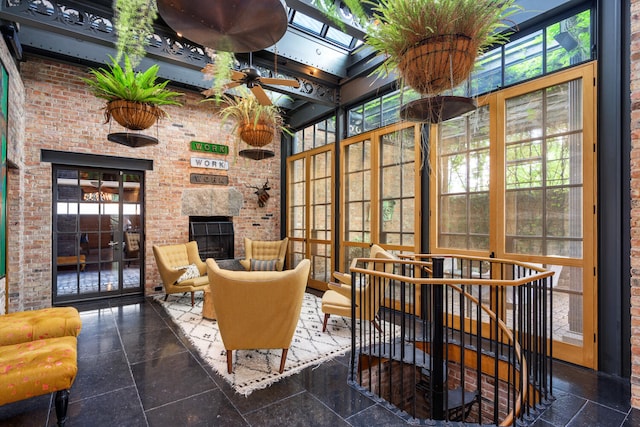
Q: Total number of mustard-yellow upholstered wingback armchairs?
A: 4